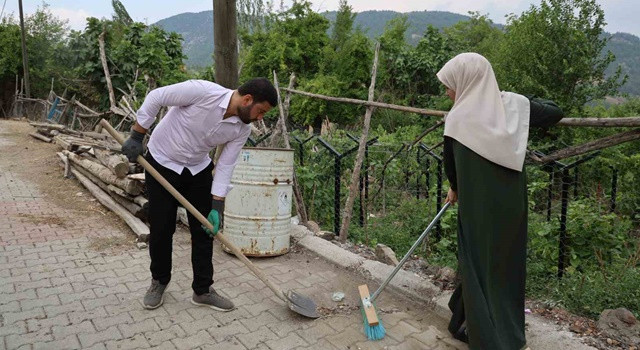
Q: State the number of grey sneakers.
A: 2